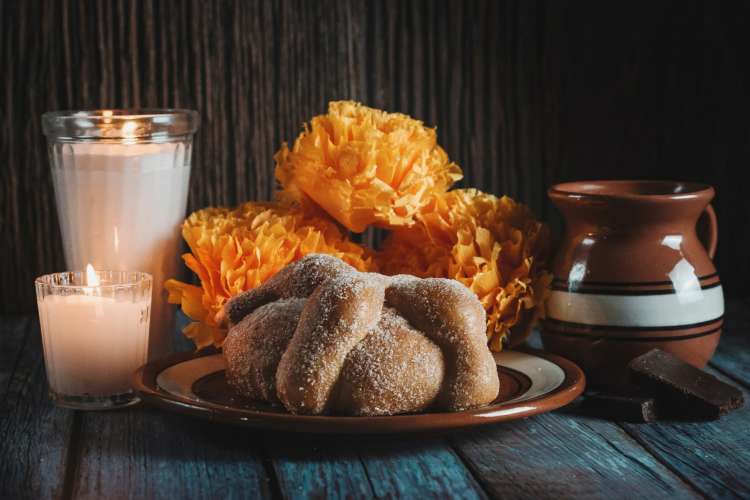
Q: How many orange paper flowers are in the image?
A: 3